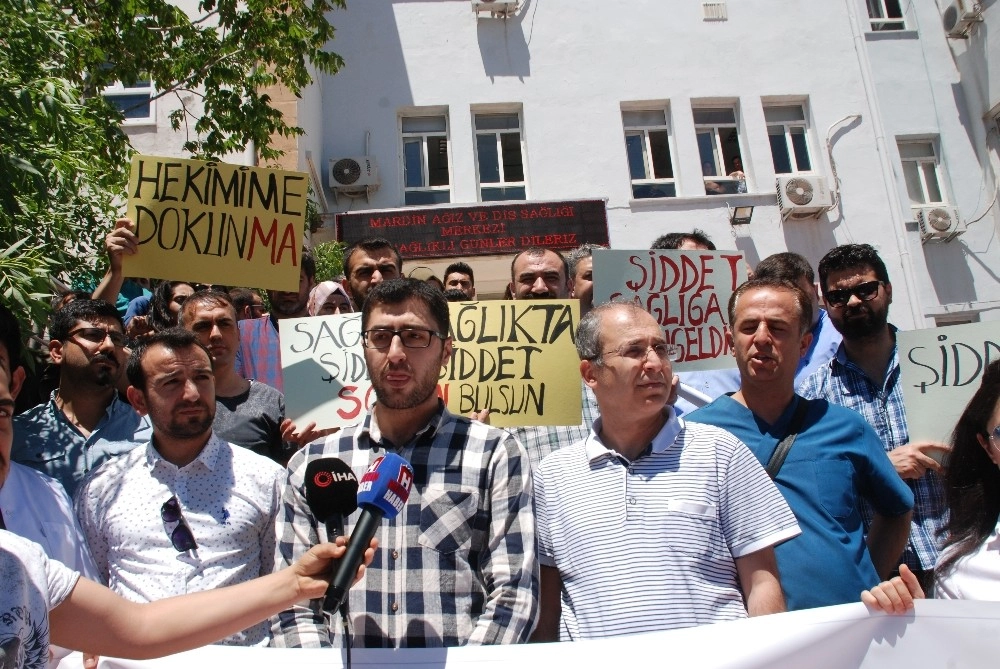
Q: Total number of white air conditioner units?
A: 5